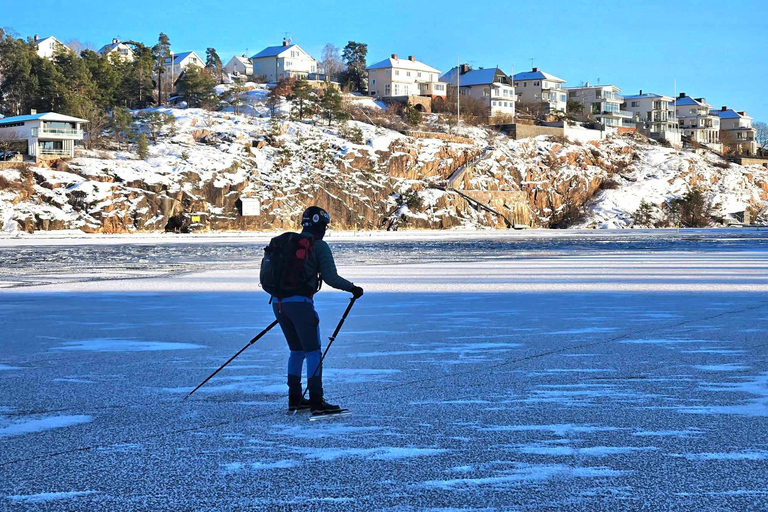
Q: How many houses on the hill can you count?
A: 13